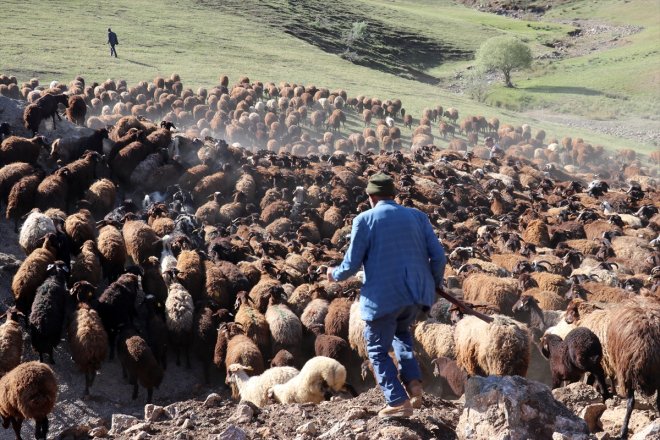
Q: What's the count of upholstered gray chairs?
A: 0